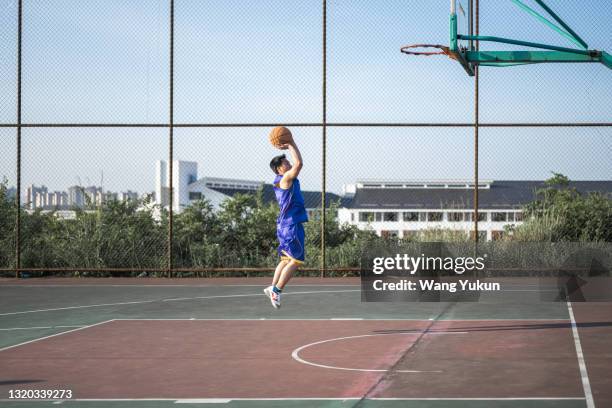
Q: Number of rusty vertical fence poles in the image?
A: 4